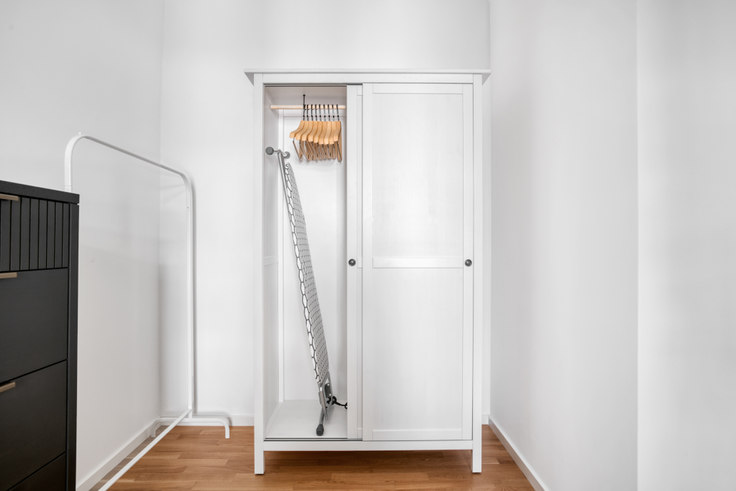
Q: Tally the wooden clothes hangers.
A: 9